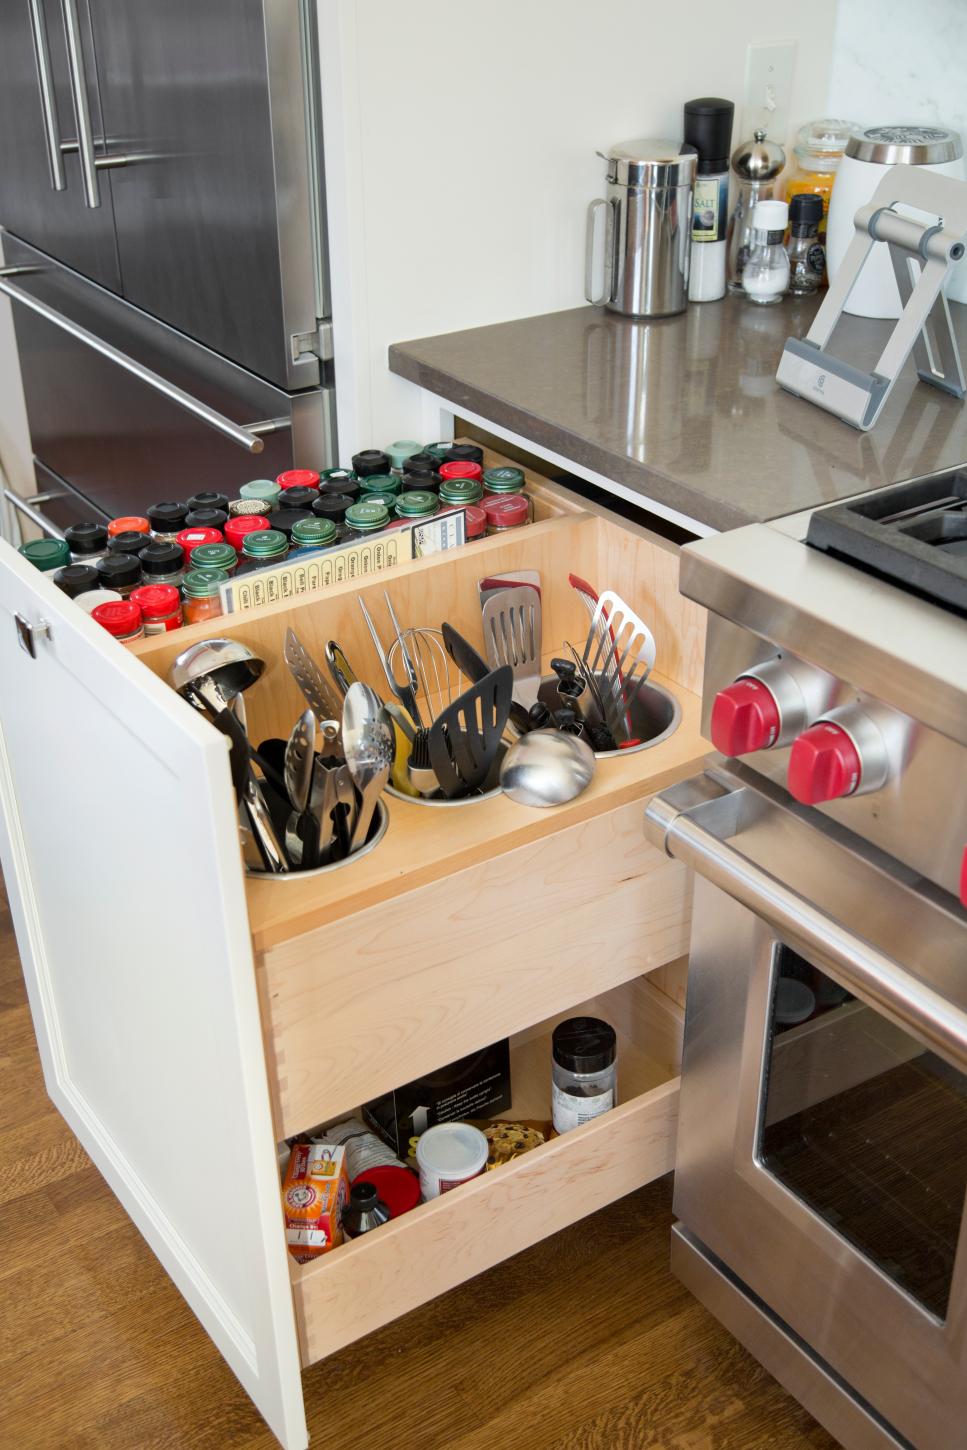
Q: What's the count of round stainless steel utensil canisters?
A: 3